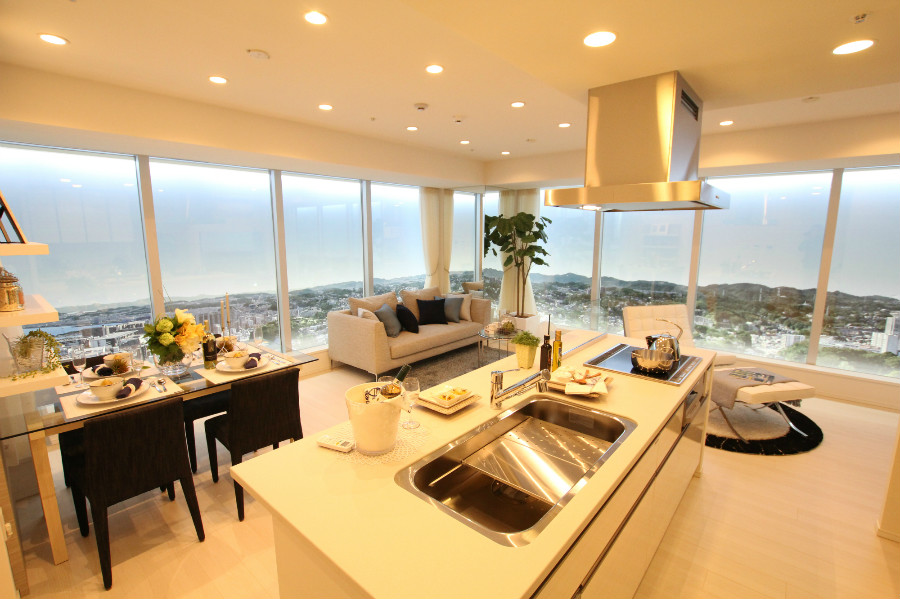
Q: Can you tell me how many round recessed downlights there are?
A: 13